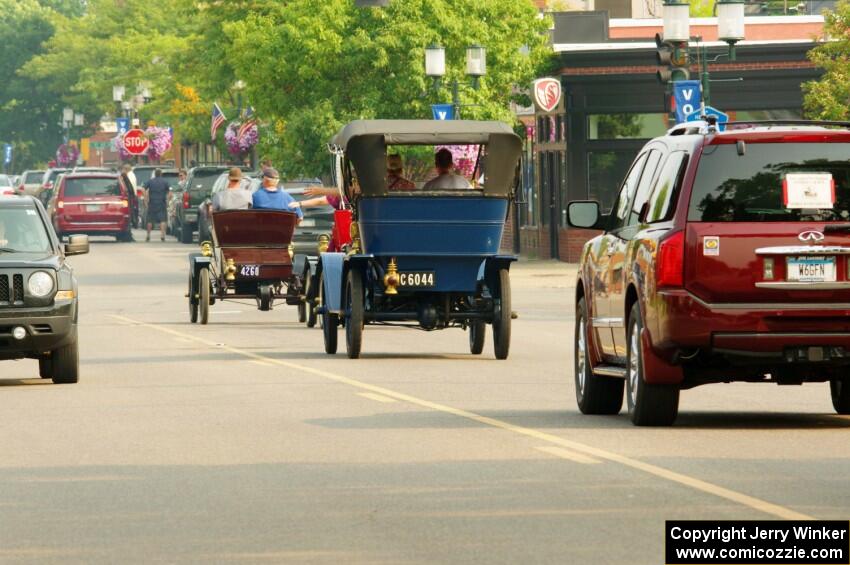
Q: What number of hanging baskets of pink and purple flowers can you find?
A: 5